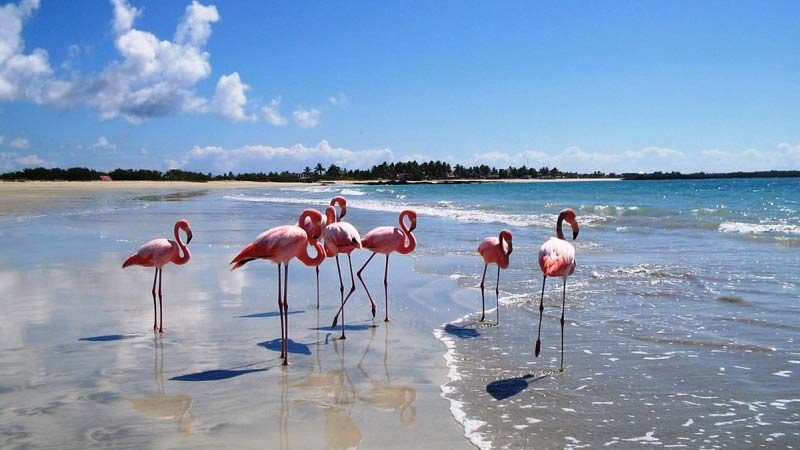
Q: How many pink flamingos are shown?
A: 7